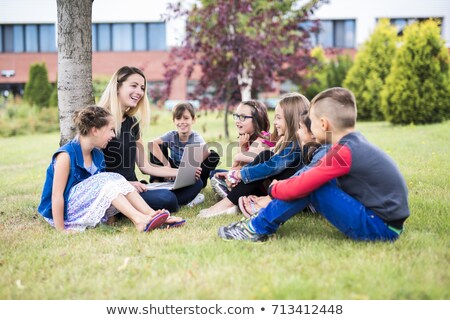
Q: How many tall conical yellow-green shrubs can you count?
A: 2